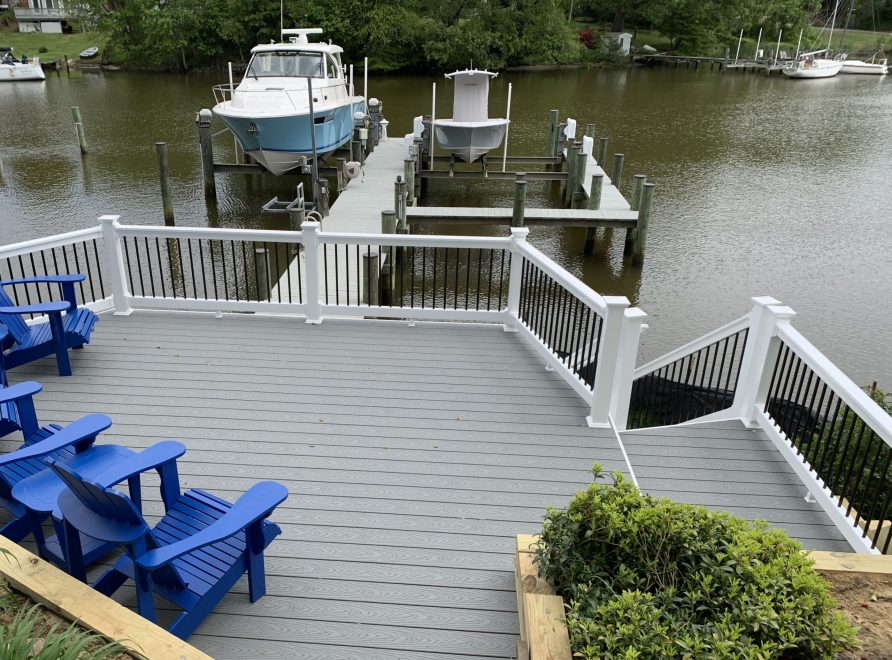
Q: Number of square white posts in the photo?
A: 7